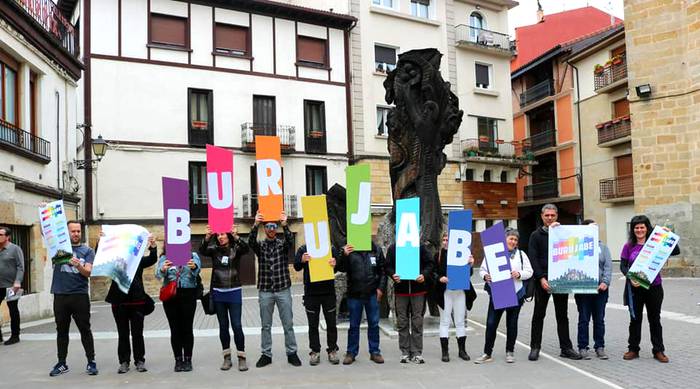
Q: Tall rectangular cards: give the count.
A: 8